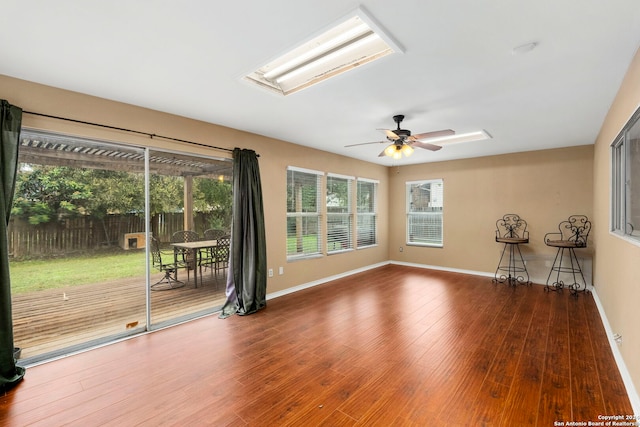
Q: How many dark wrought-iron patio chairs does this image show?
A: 4